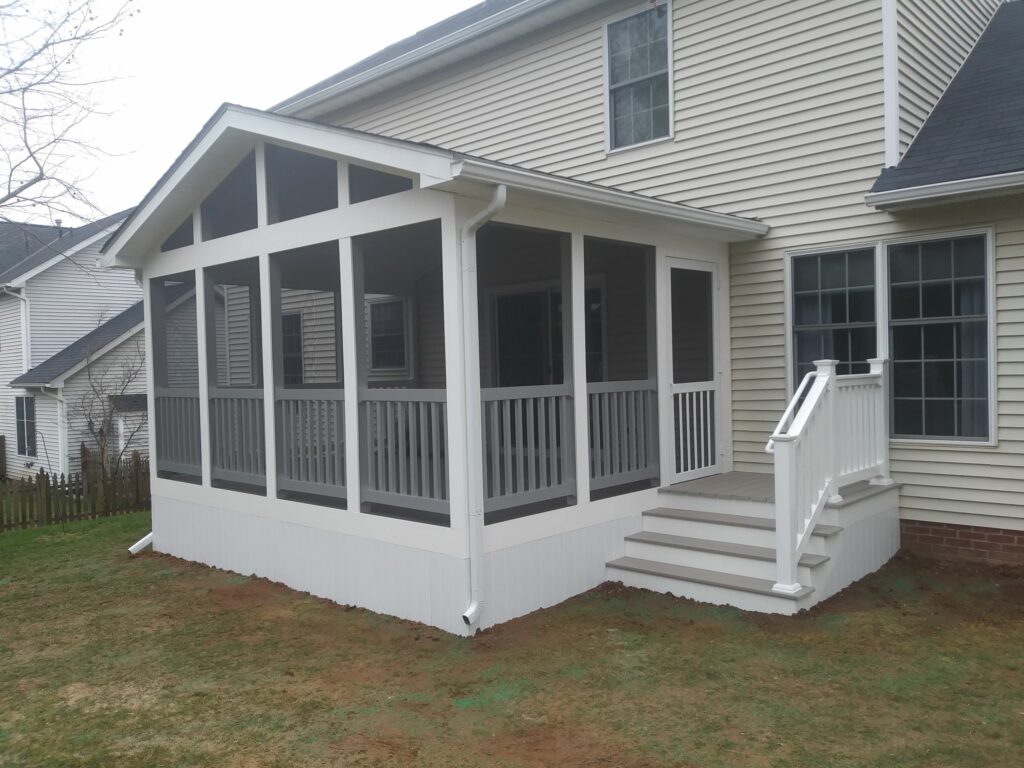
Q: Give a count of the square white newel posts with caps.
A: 3